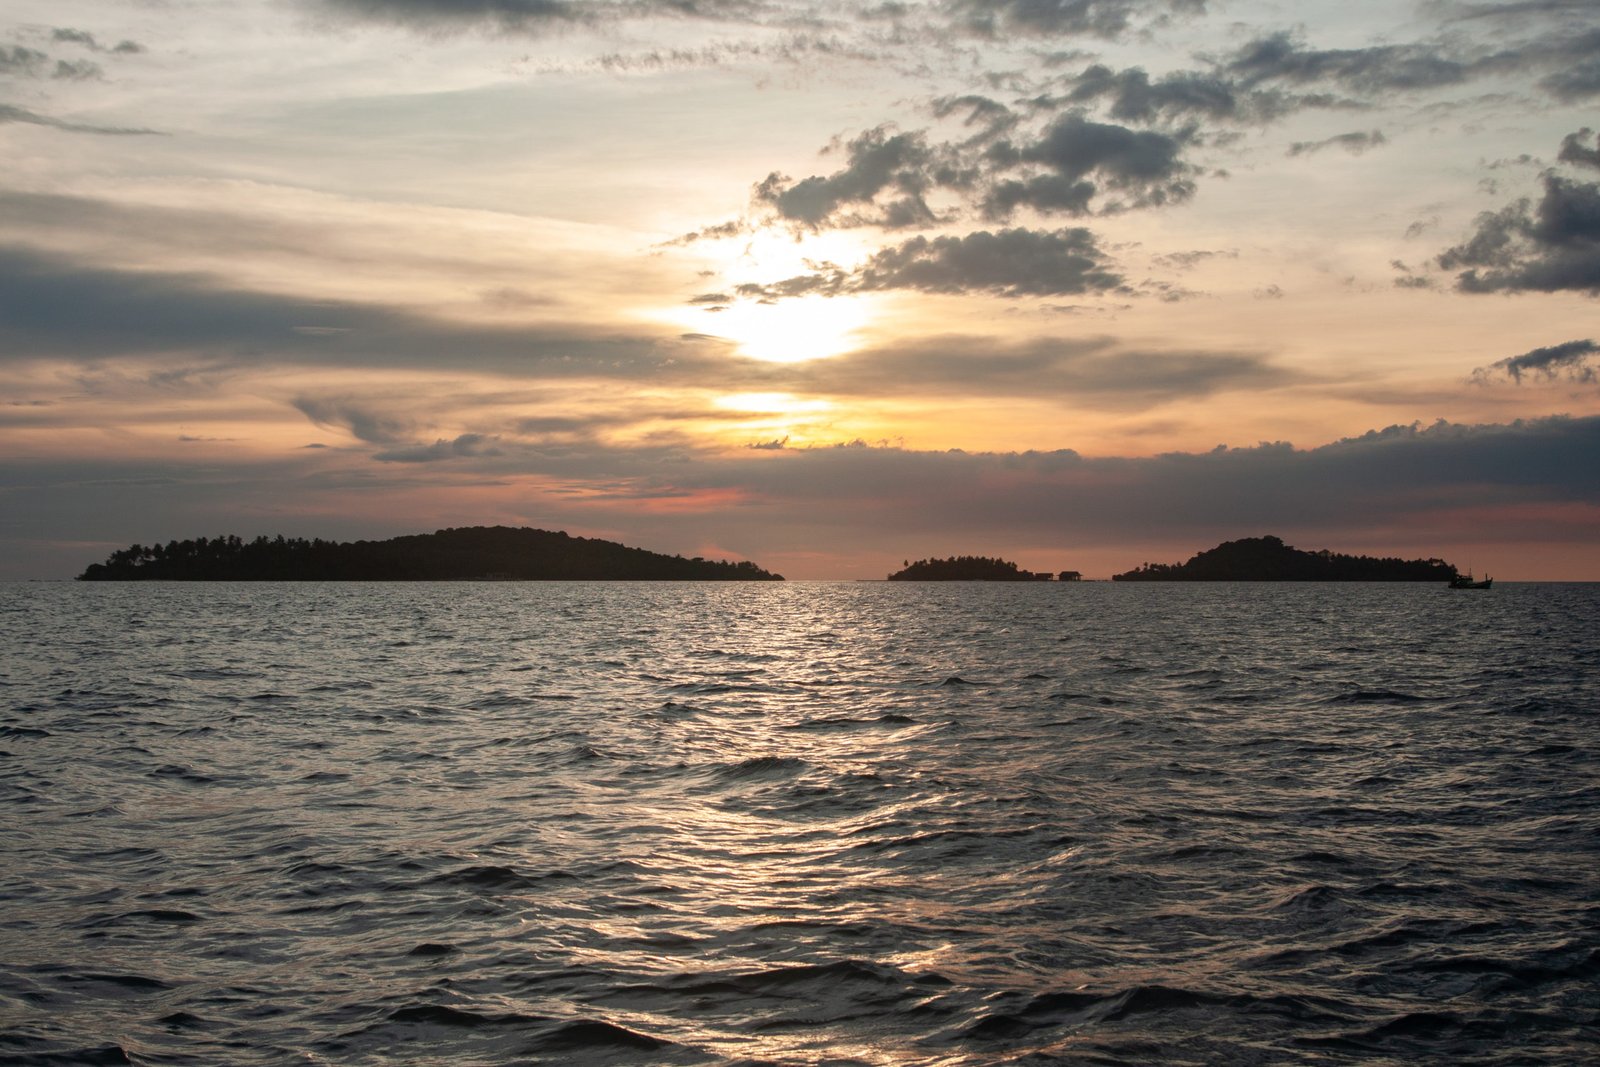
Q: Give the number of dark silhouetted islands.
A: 3